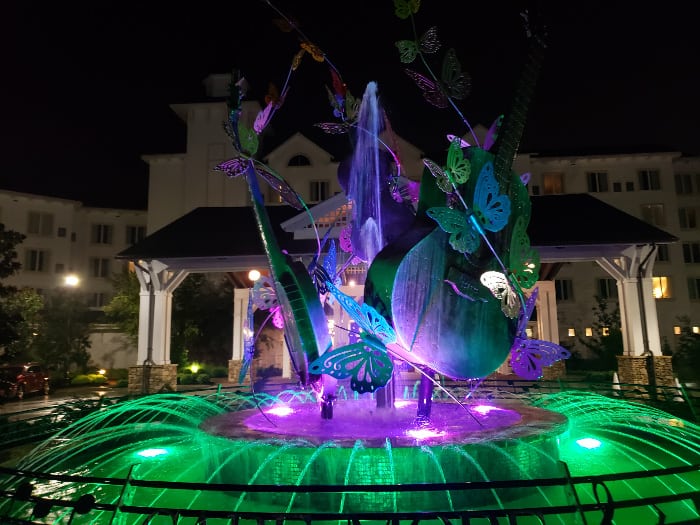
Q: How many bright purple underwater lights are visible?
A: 4